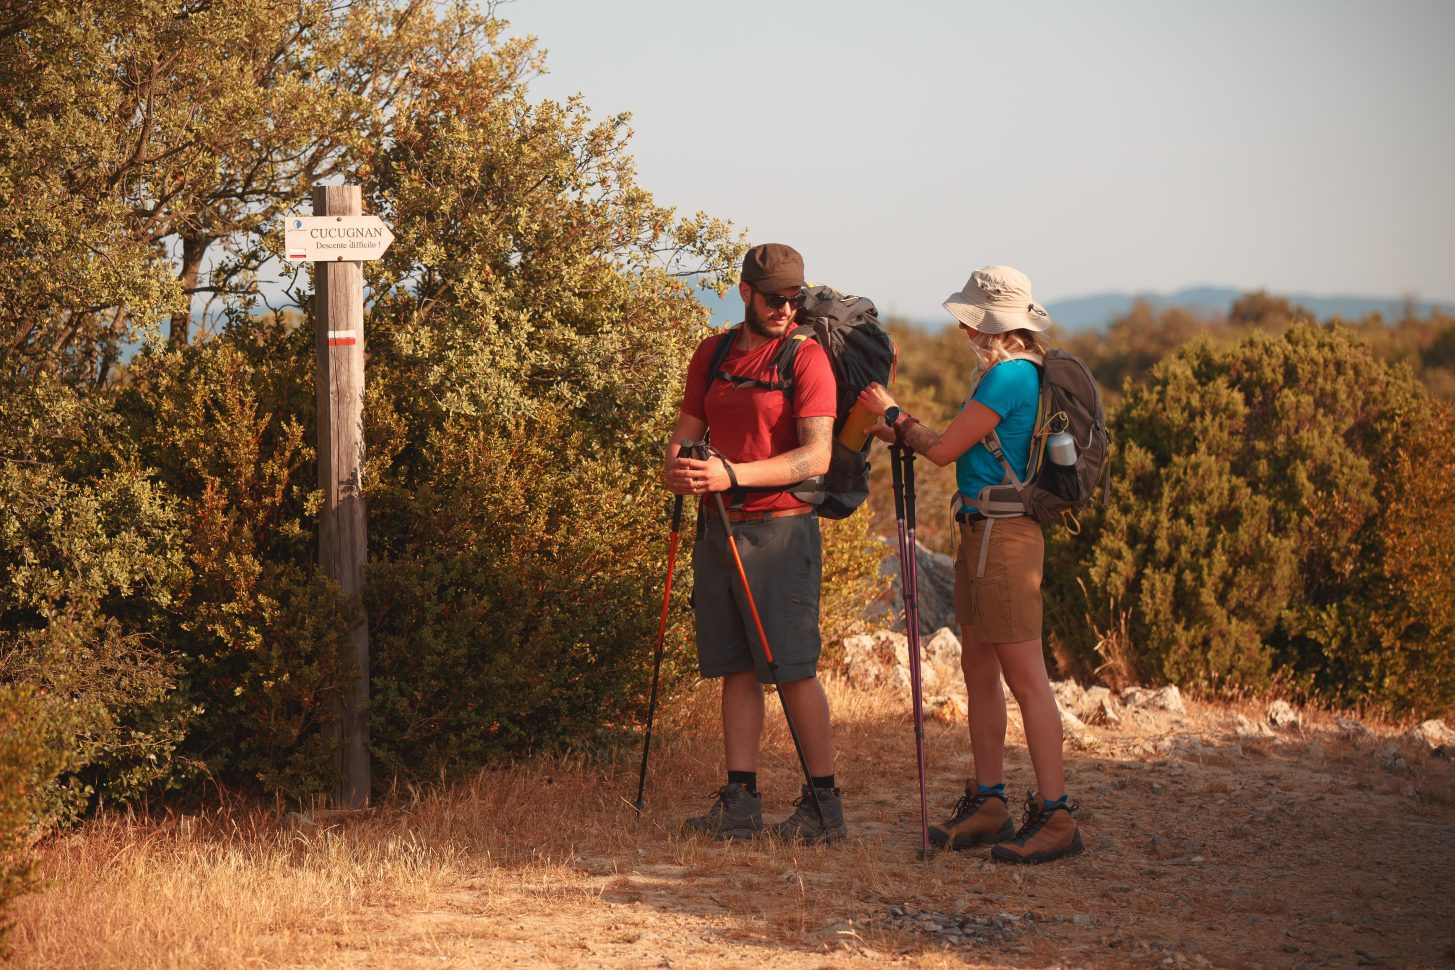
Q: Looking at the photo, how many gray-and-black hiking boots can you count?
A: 2